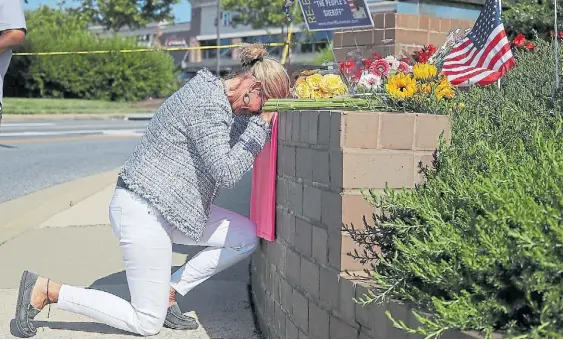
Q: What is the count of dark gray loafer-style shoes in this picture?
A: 2